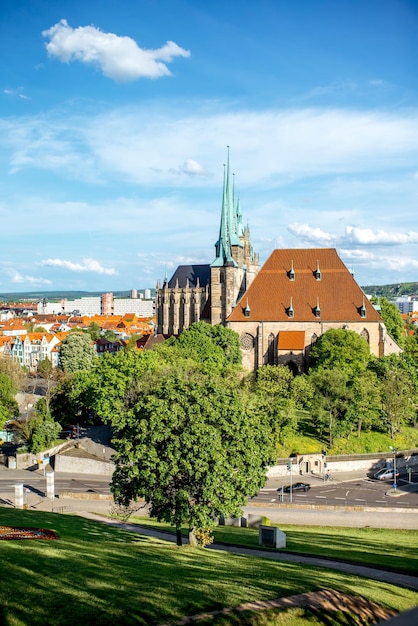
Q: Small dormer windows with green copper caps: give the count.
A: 6